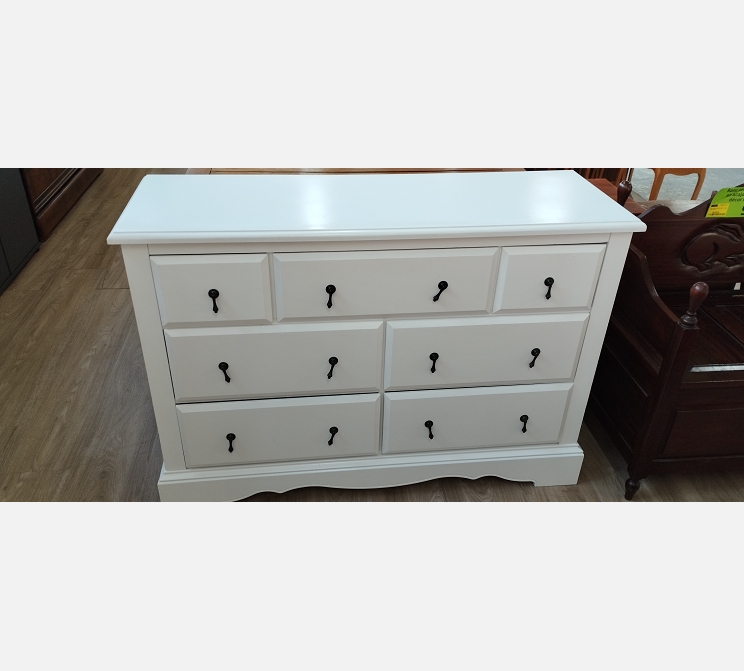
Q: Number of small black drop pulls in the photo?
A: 12